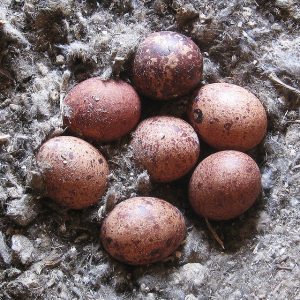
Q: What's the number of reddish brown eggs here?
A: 7